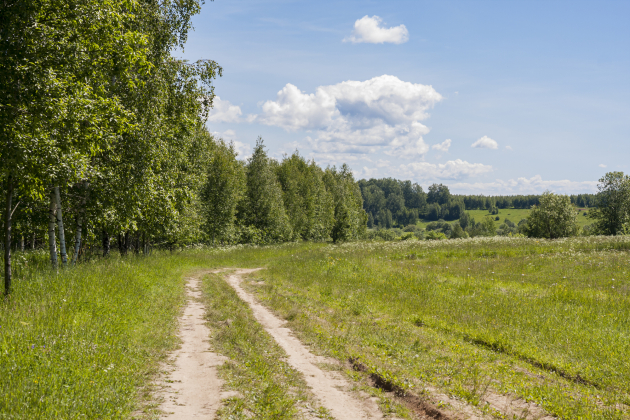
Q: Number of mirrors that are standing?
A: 0